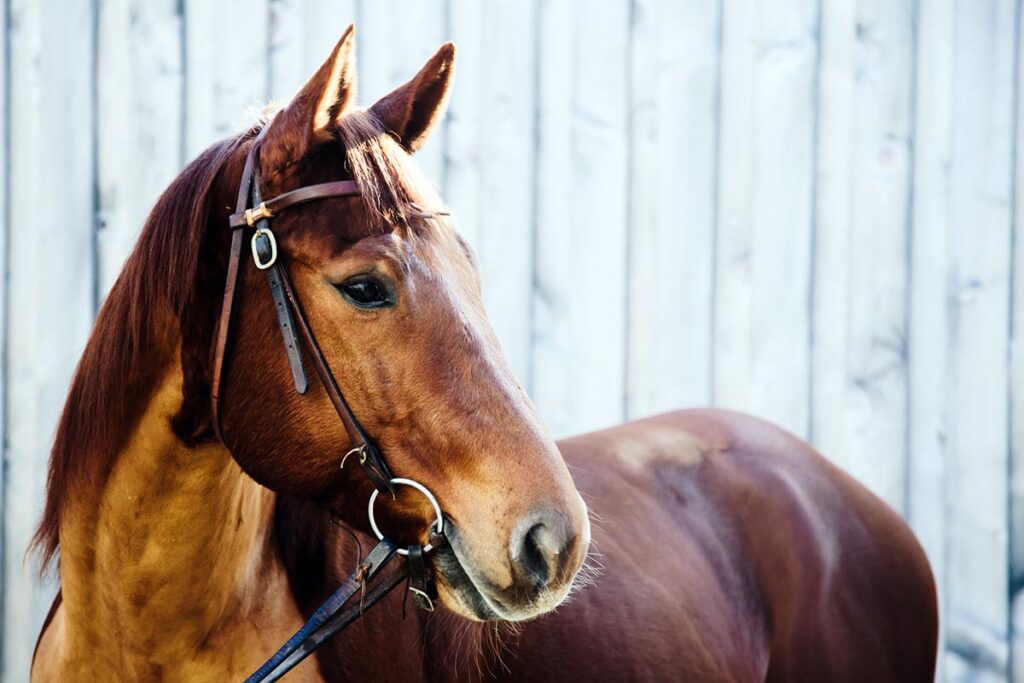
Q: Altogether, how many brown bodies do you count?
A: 1